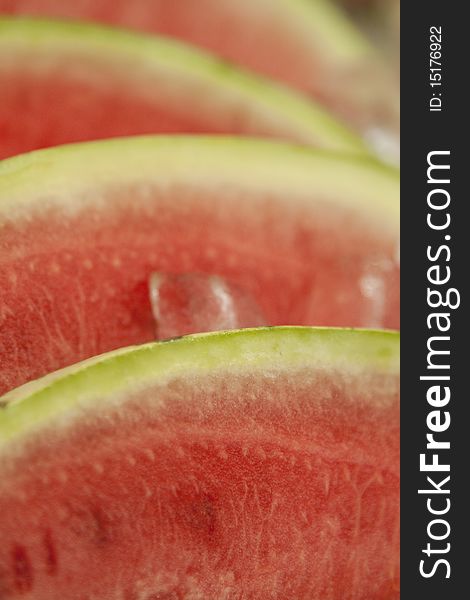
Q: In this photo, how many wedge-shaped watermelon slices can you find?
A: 4